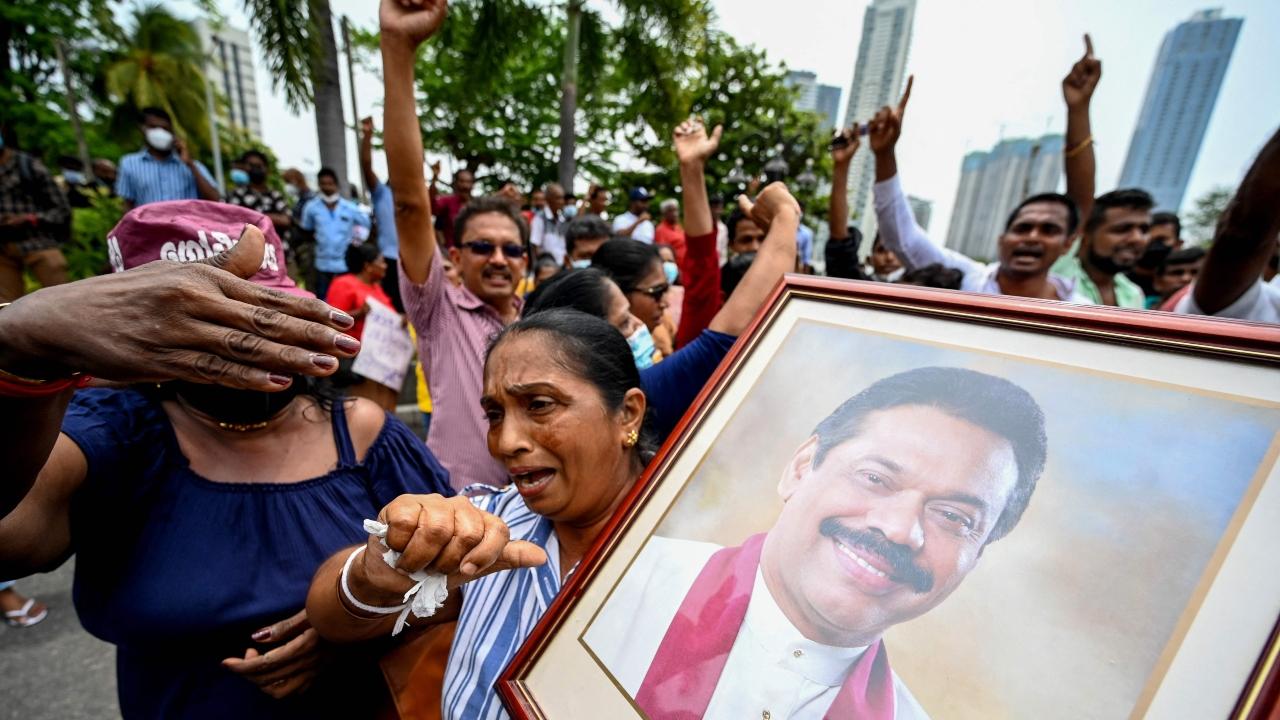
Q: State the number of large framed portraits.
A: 1